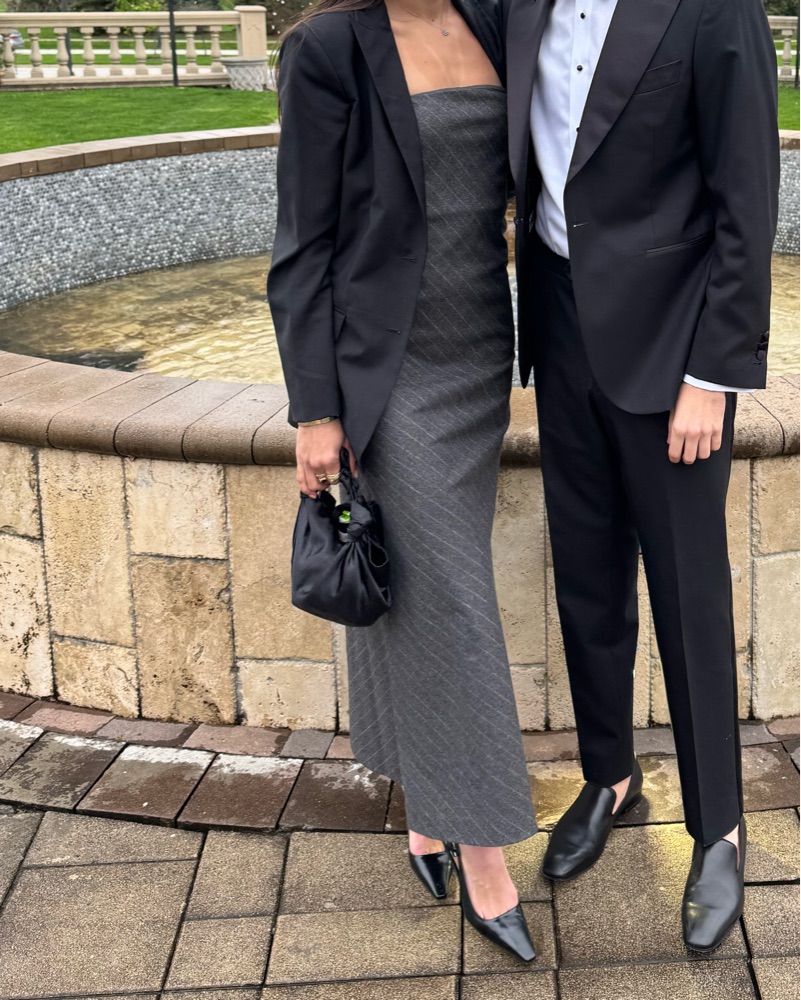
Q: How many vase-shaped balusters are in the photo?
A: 10